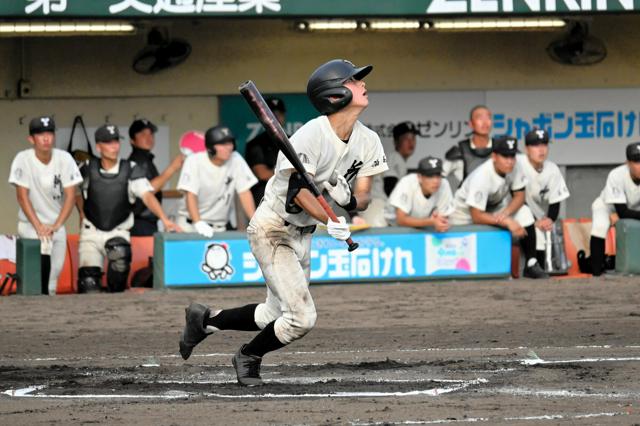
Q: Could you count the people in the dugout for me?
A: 11